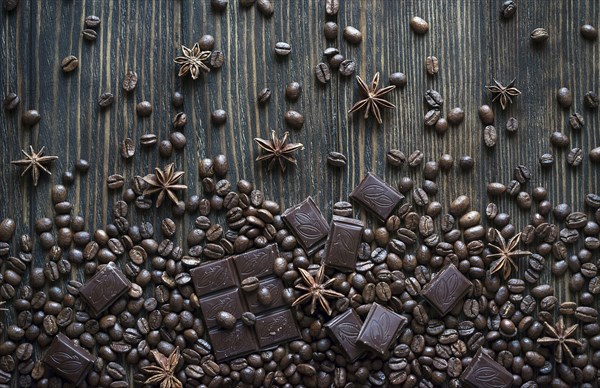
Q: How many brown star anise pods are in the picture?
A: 10